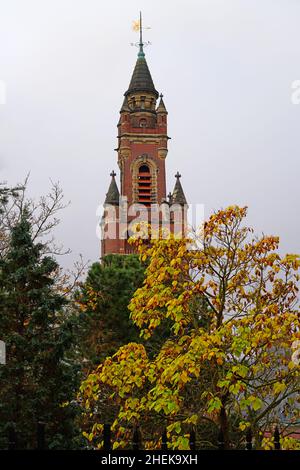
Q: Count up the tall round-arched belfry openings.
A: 1